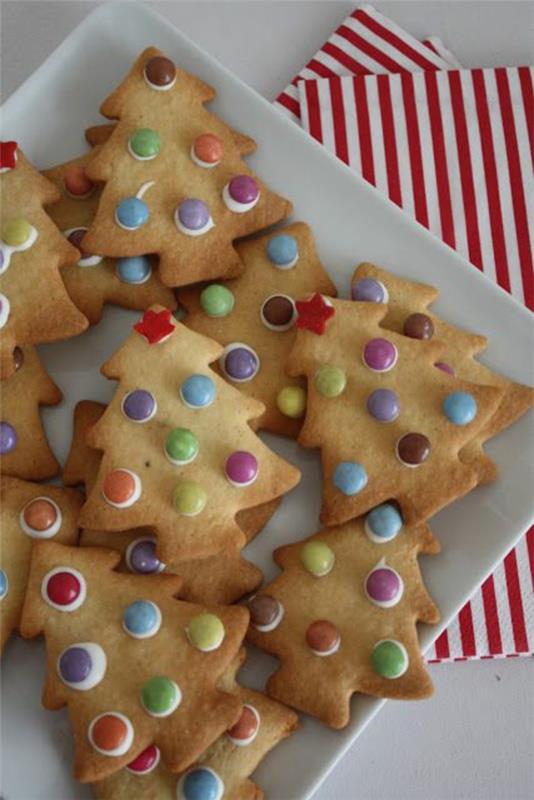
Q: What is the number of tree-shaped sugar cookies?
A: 13